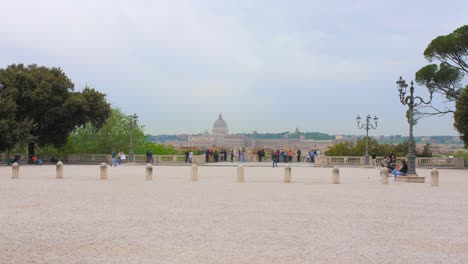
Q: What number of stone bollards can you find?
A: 10